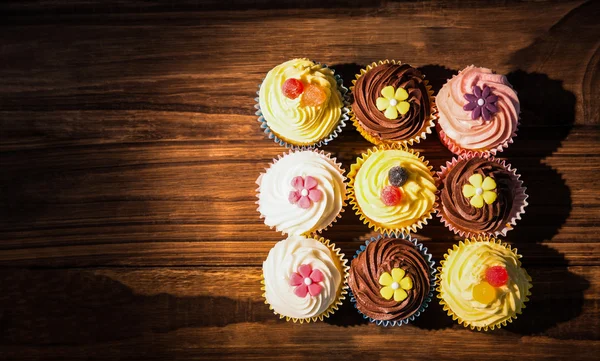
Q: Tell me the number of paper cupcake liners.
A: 9